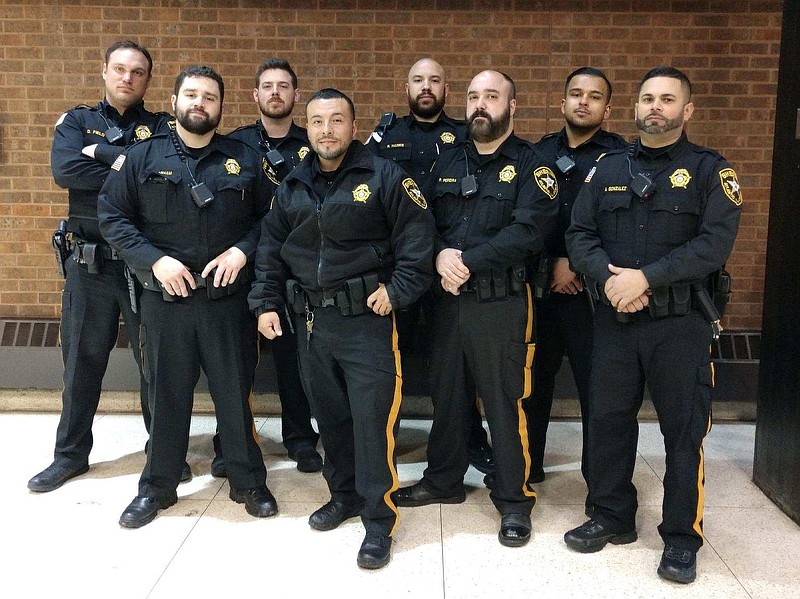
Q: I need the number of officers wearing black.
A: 8